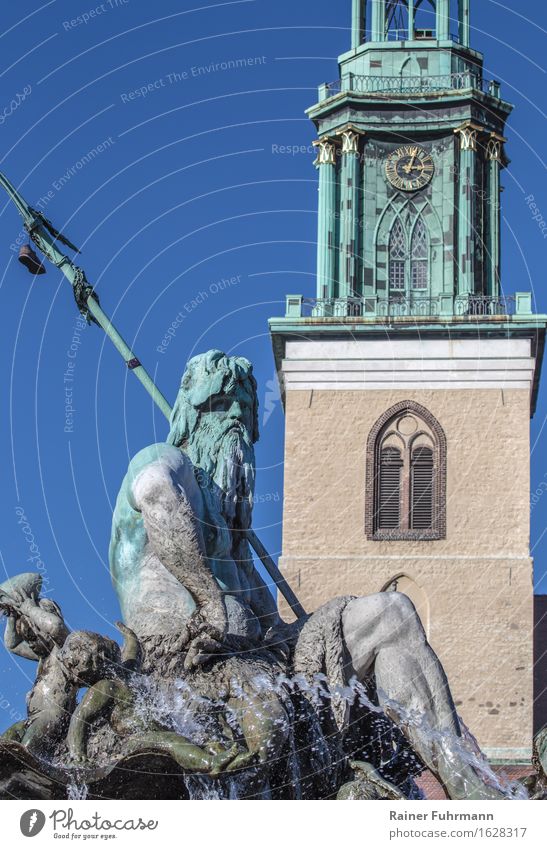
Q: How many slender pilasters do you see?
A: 4